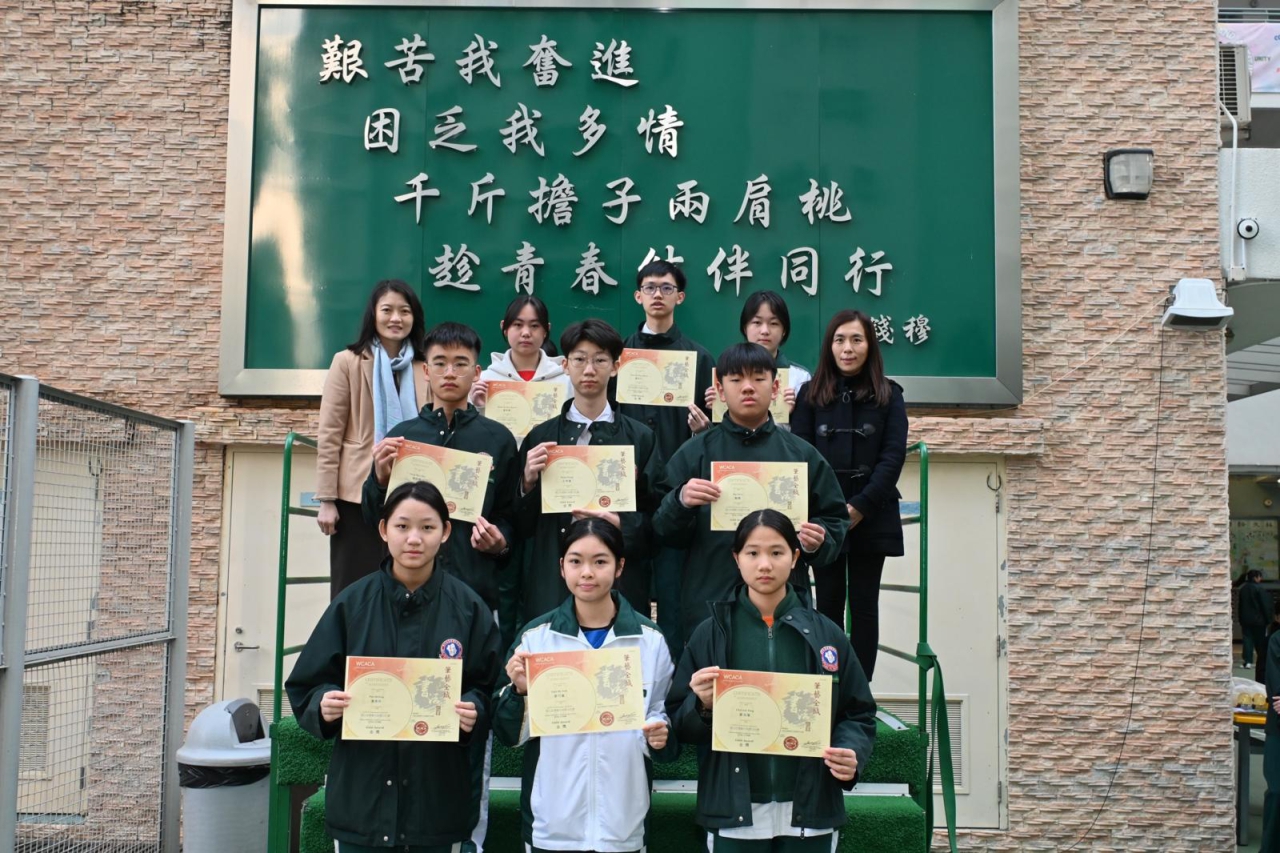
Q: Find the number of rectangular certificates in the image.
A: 9